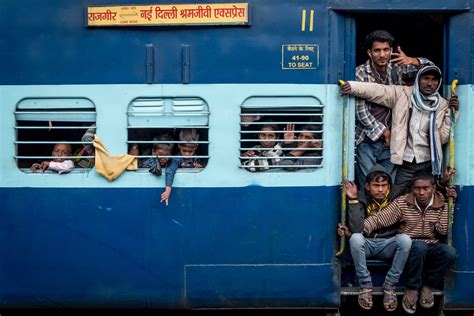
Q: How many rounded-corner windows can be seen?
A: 3